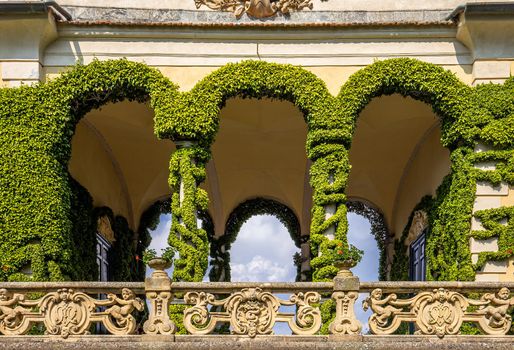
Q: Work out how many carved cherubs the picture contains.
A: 4